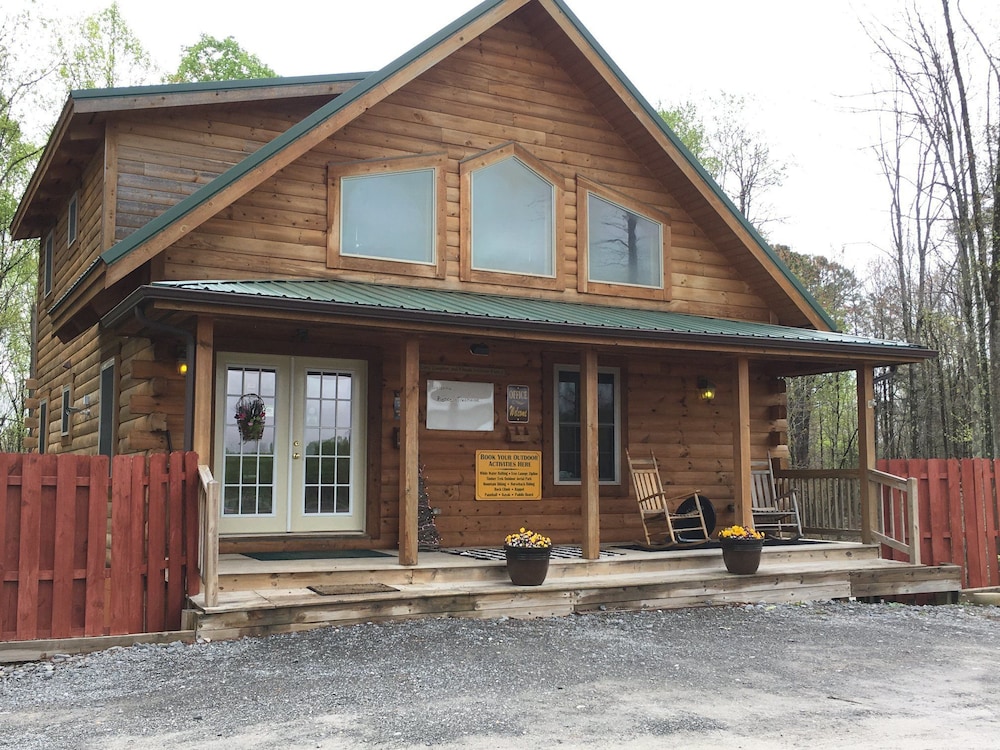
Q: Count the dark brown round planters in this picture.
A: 2